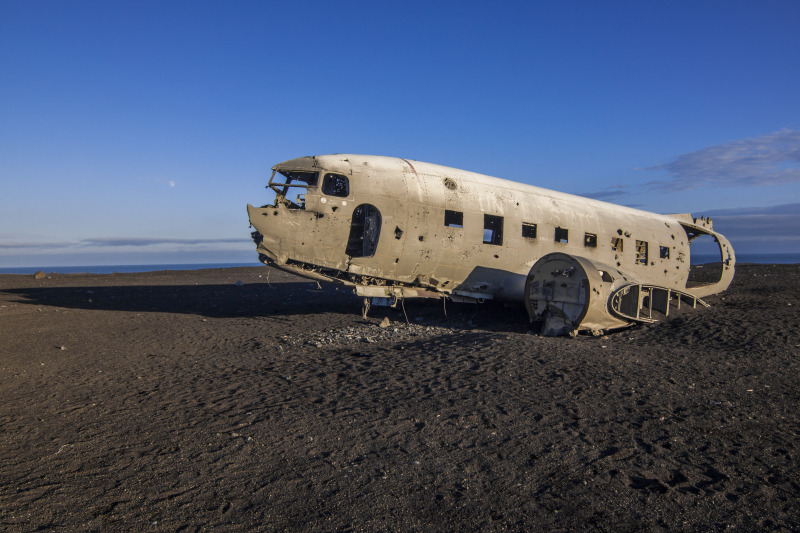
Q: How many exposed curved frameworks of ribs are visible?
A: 1